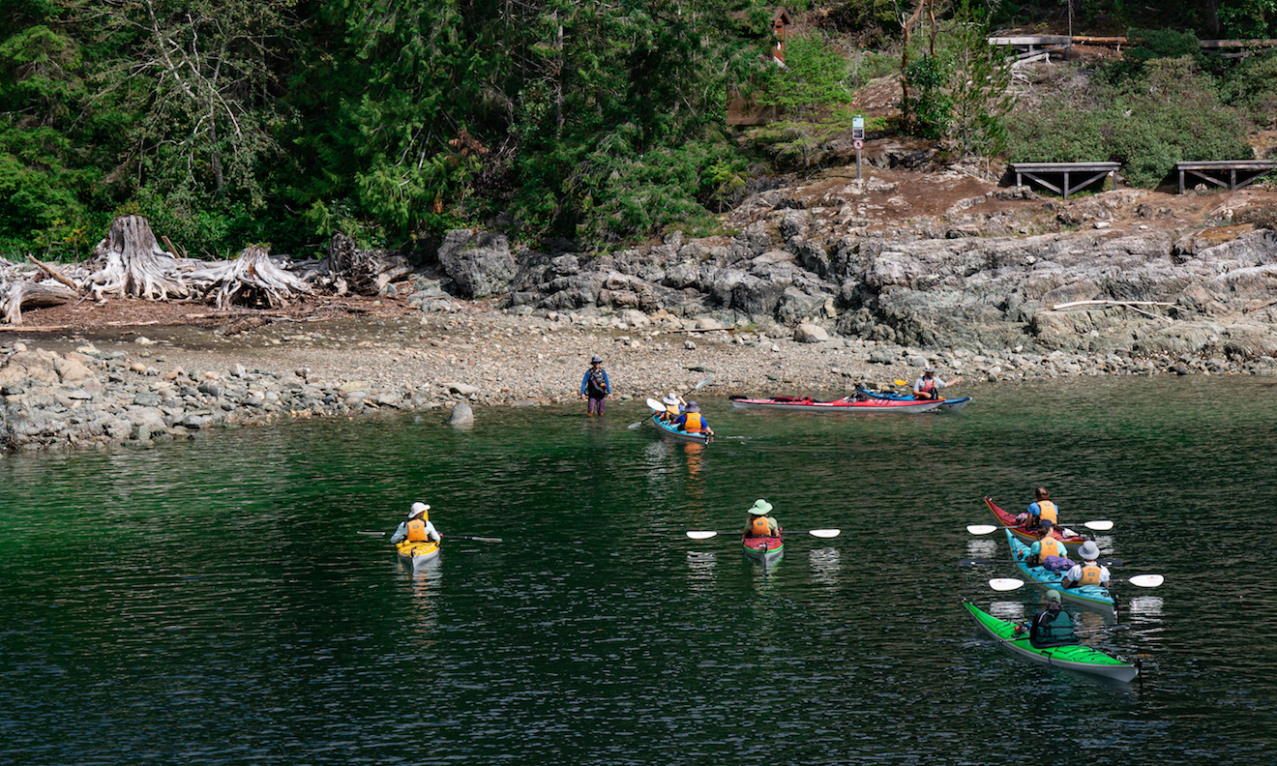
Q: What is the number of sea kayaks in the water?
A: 8